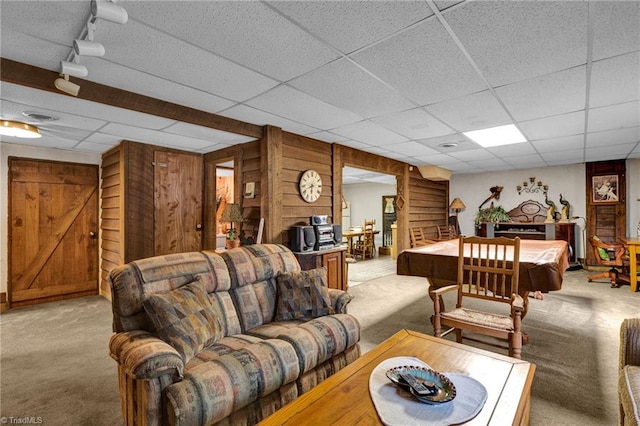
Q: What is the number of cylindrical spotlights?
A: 4